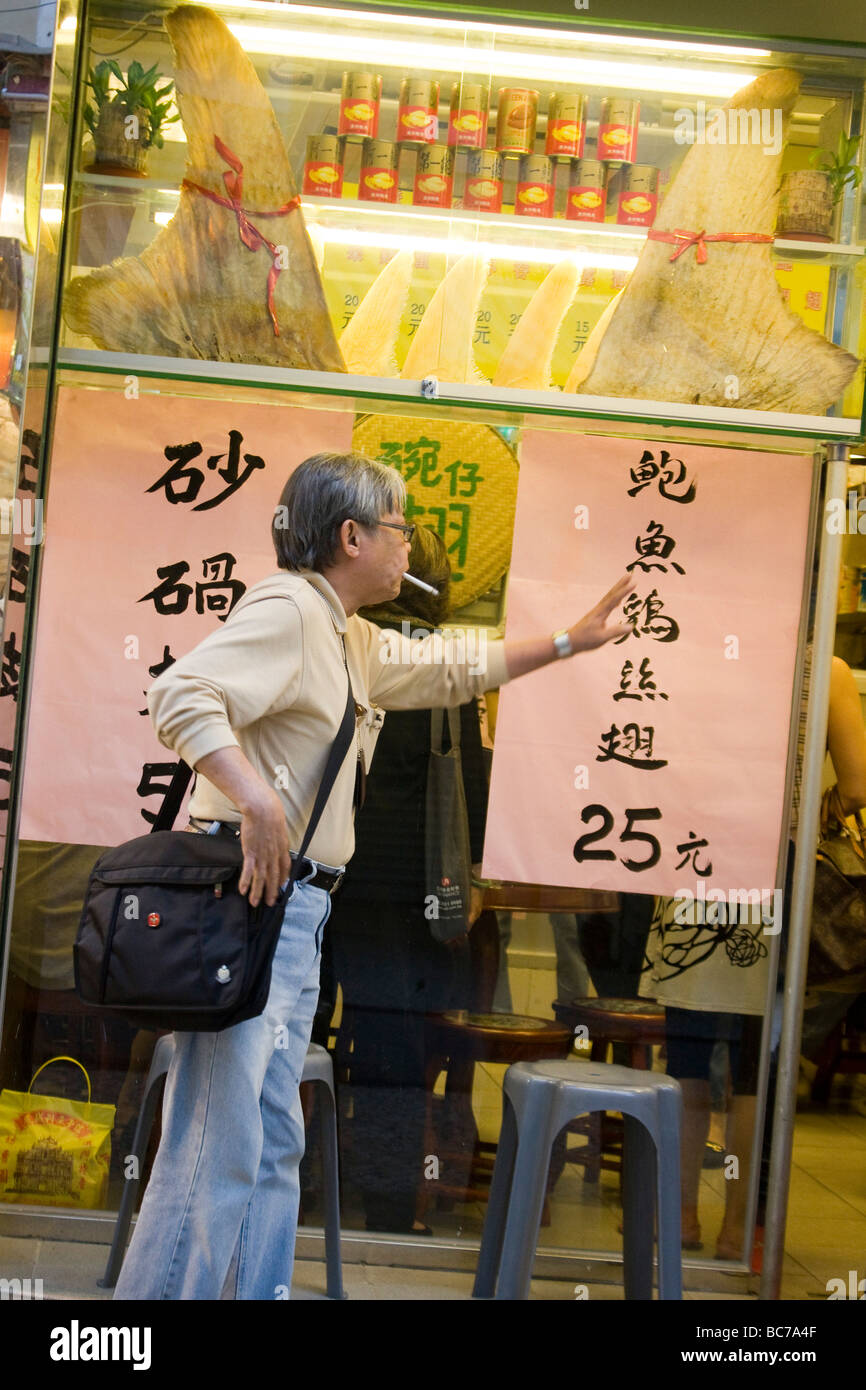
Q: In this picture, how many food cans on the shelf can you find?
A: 13